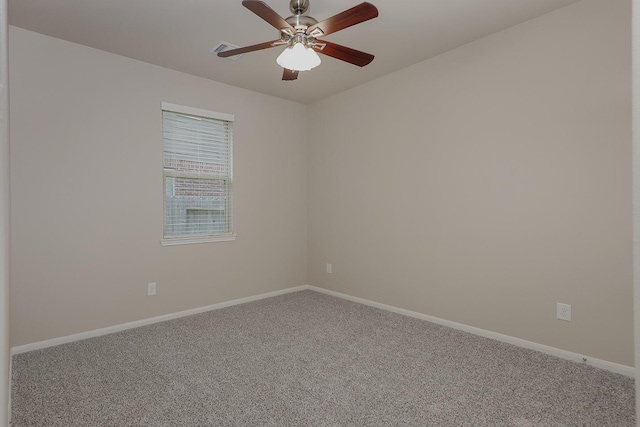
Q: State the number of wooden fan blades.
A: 5